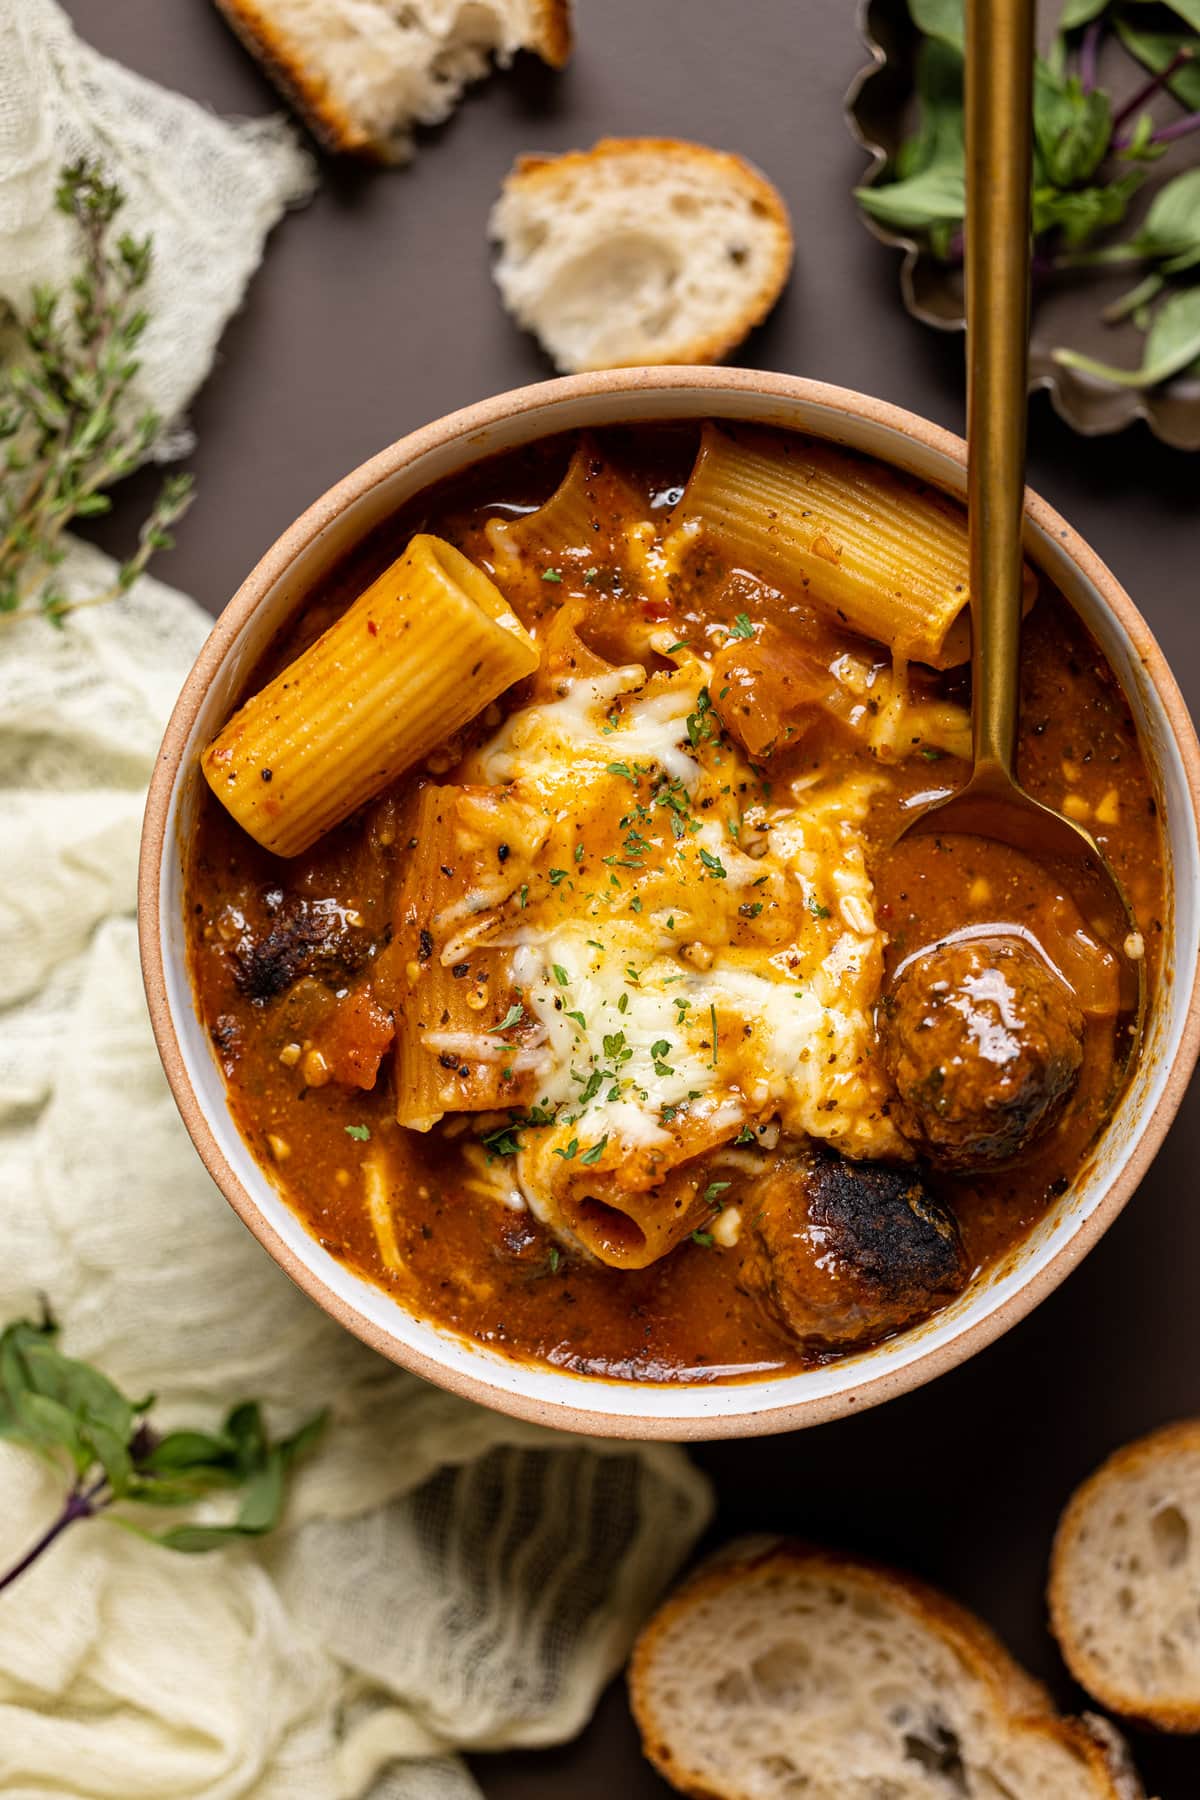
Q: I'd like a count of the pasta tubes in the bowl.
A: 6